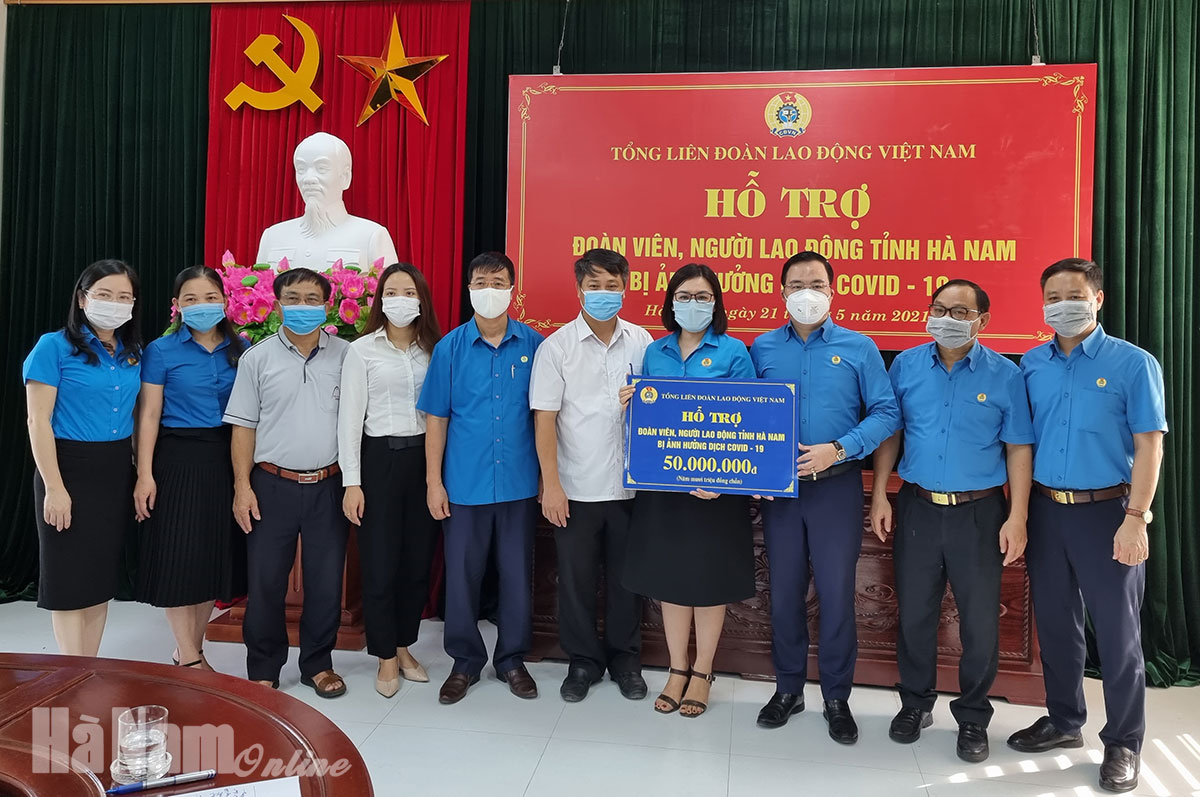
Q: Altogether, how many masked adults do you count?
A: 10